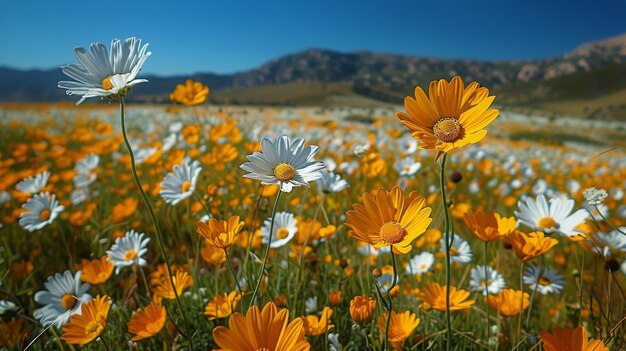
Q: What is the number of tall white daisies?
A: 2